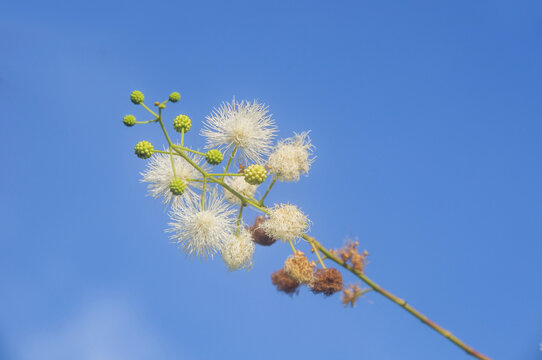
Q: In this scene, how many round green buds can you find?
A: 8